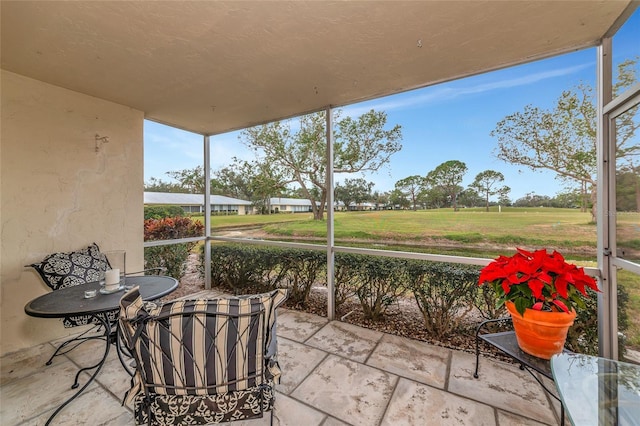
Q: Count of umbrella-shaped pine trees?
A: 3